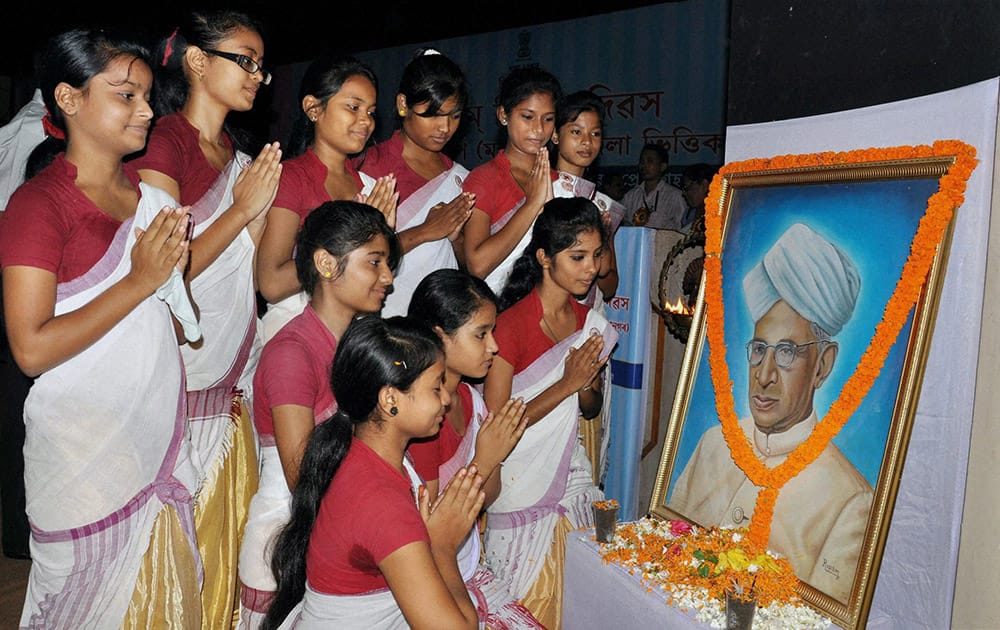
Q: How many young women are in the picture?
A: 10